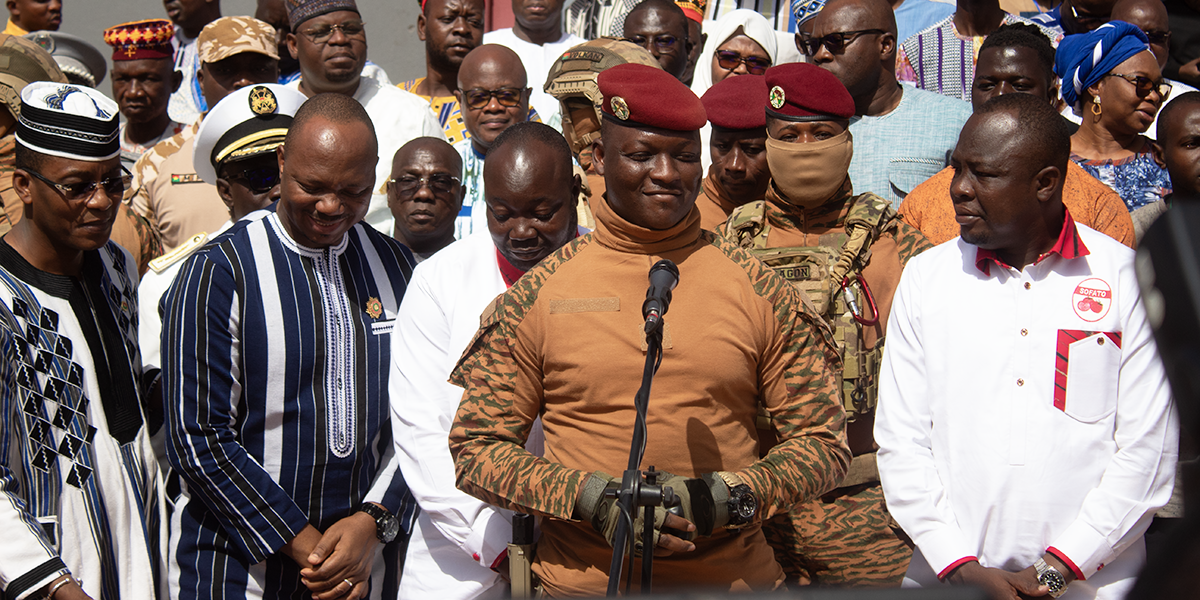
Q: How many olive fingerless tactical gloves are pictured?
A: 2